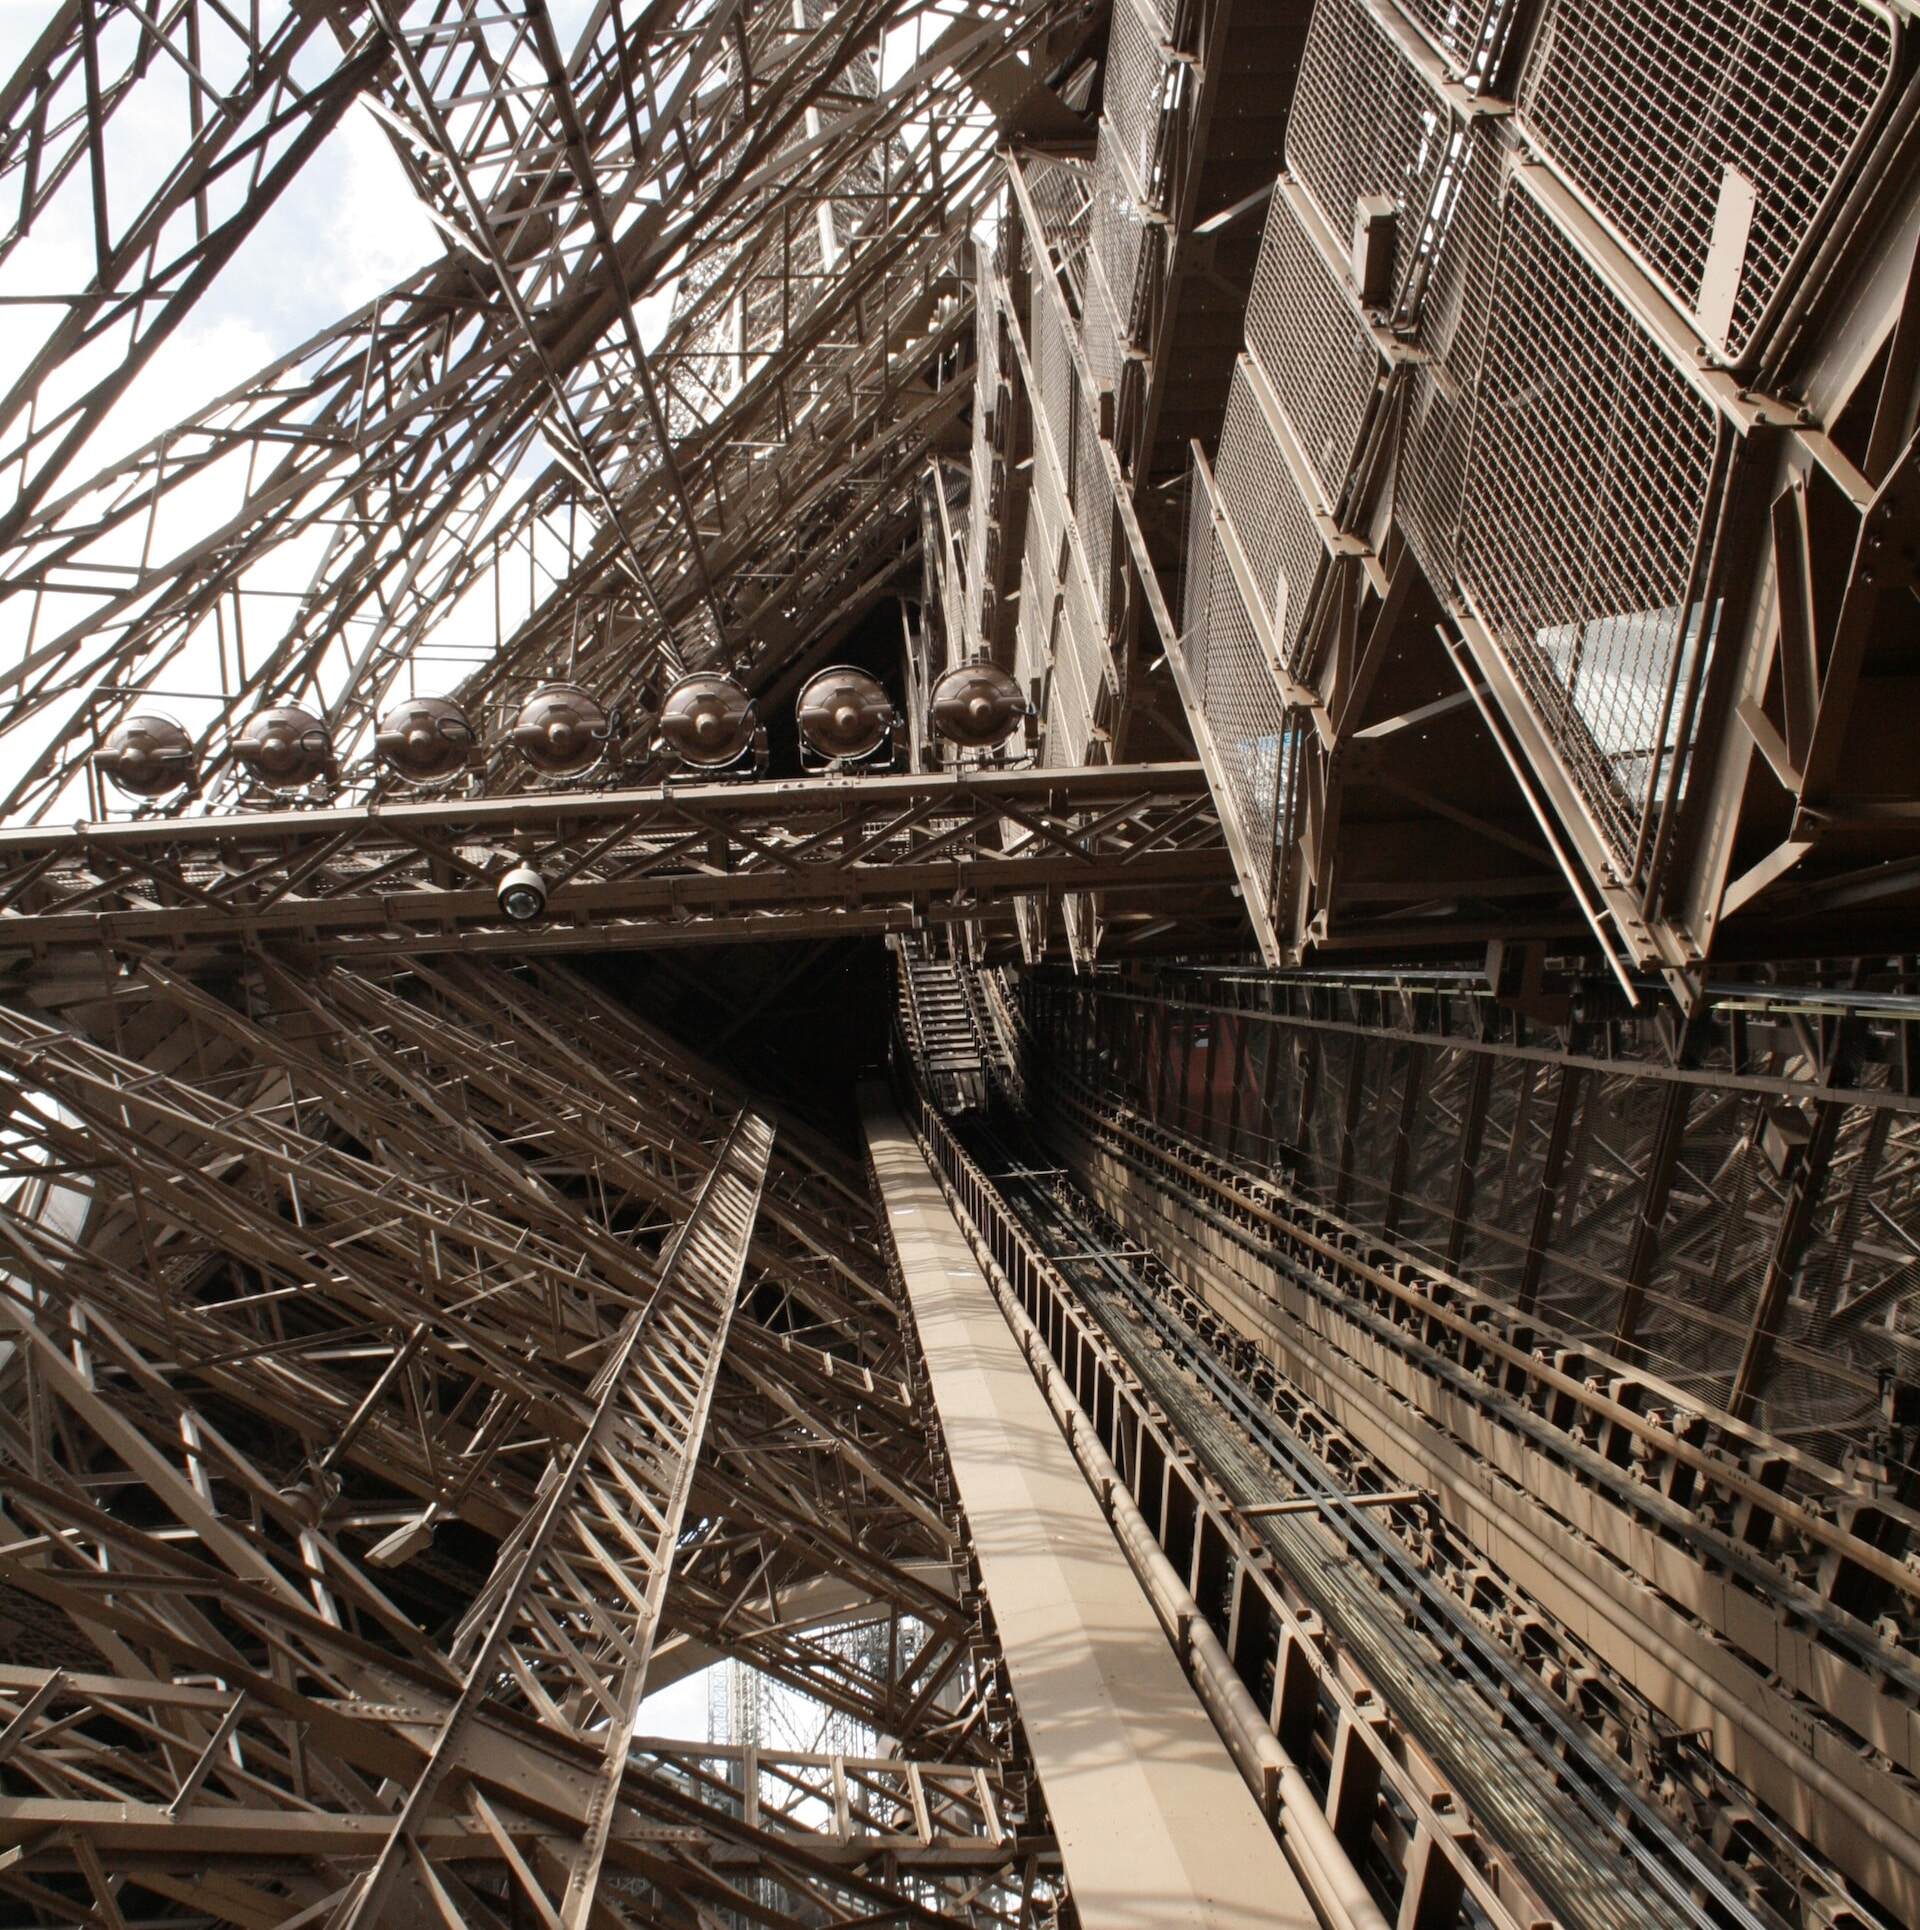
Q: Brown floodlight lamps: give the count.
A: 7